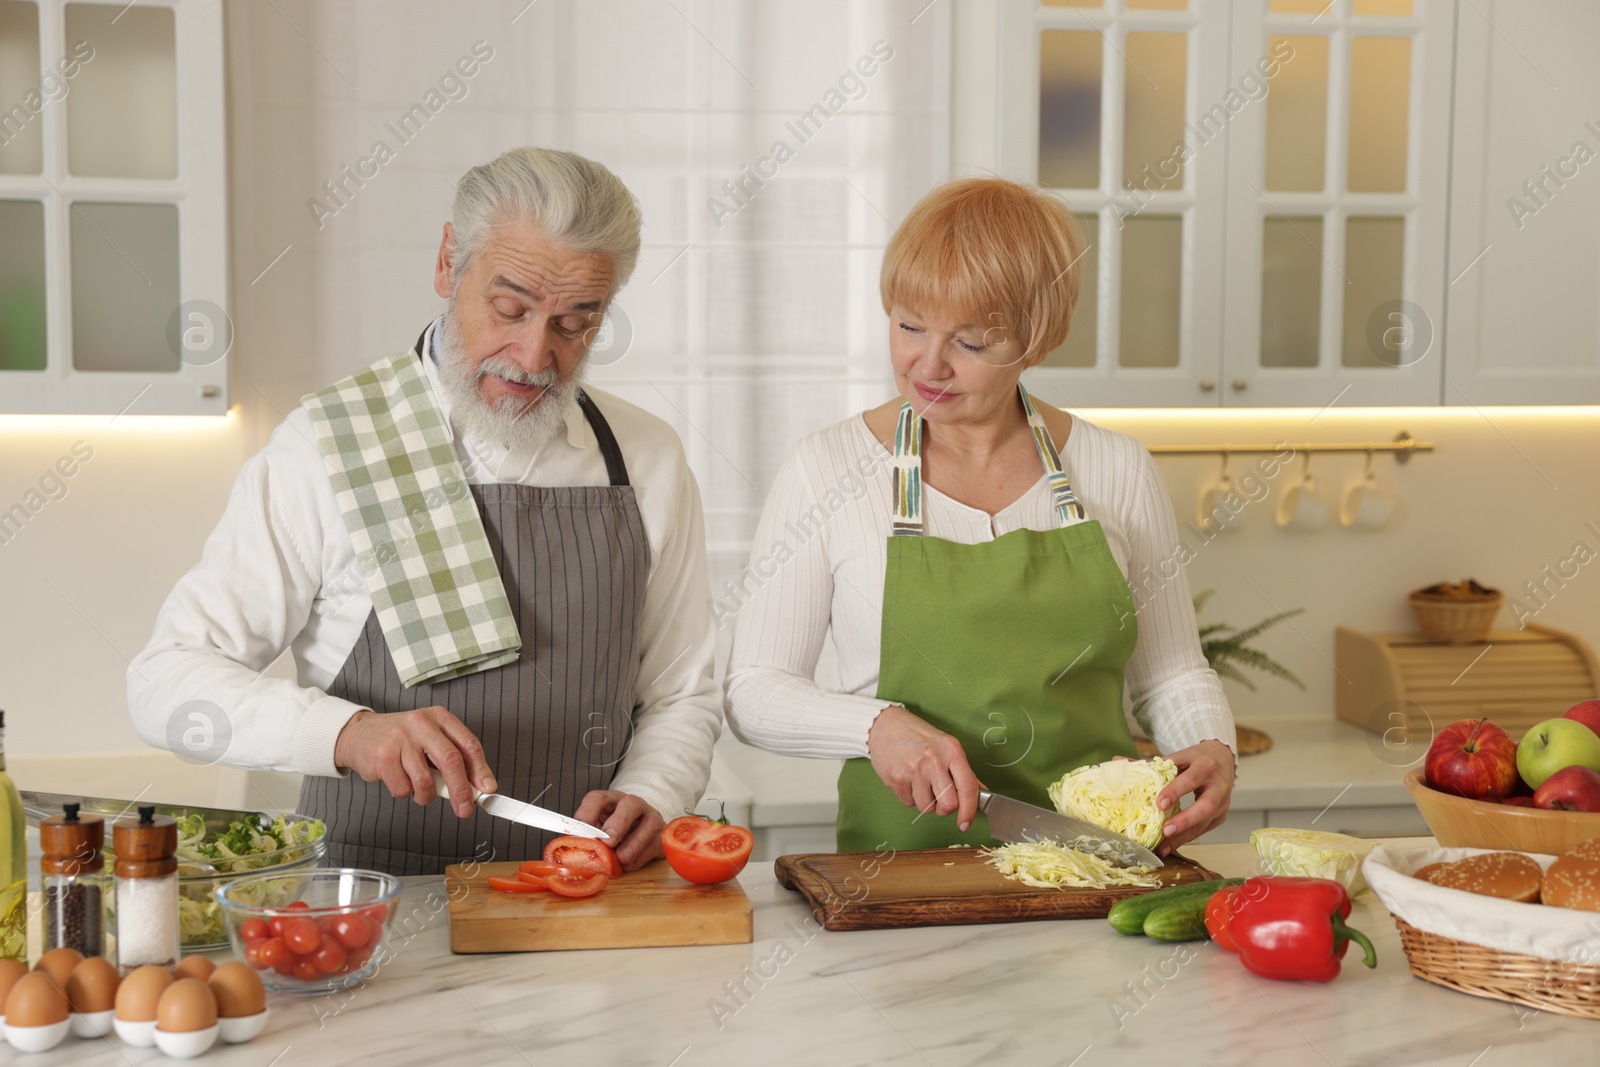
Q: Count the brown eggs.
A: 8